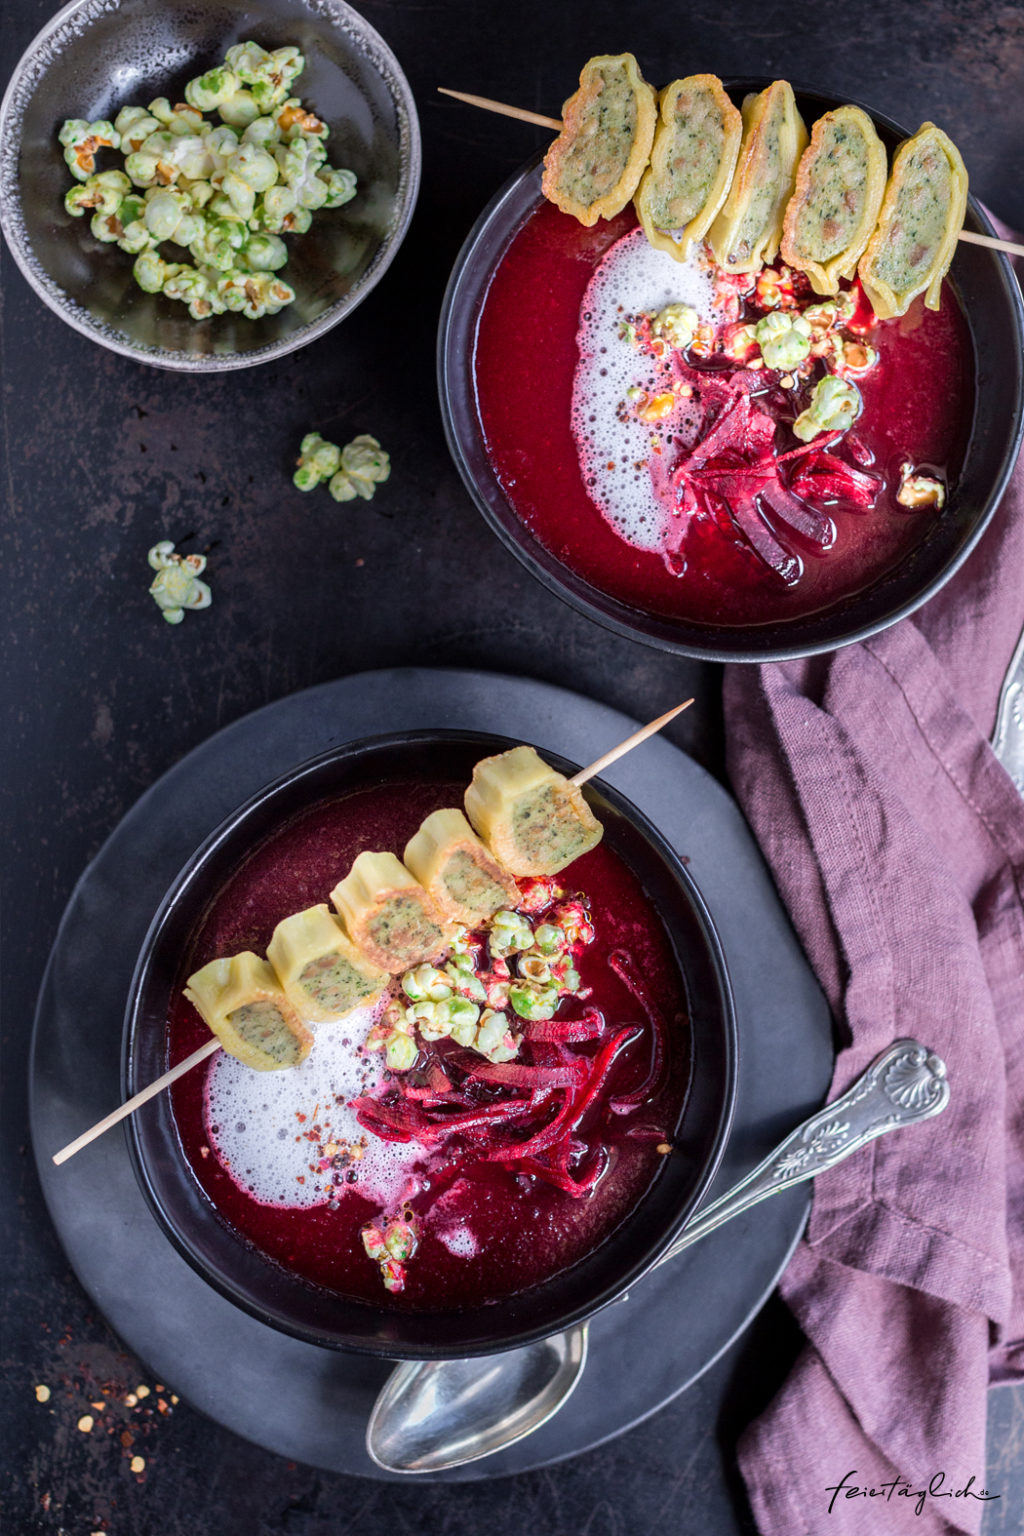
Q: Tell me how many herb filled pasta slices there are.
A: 10